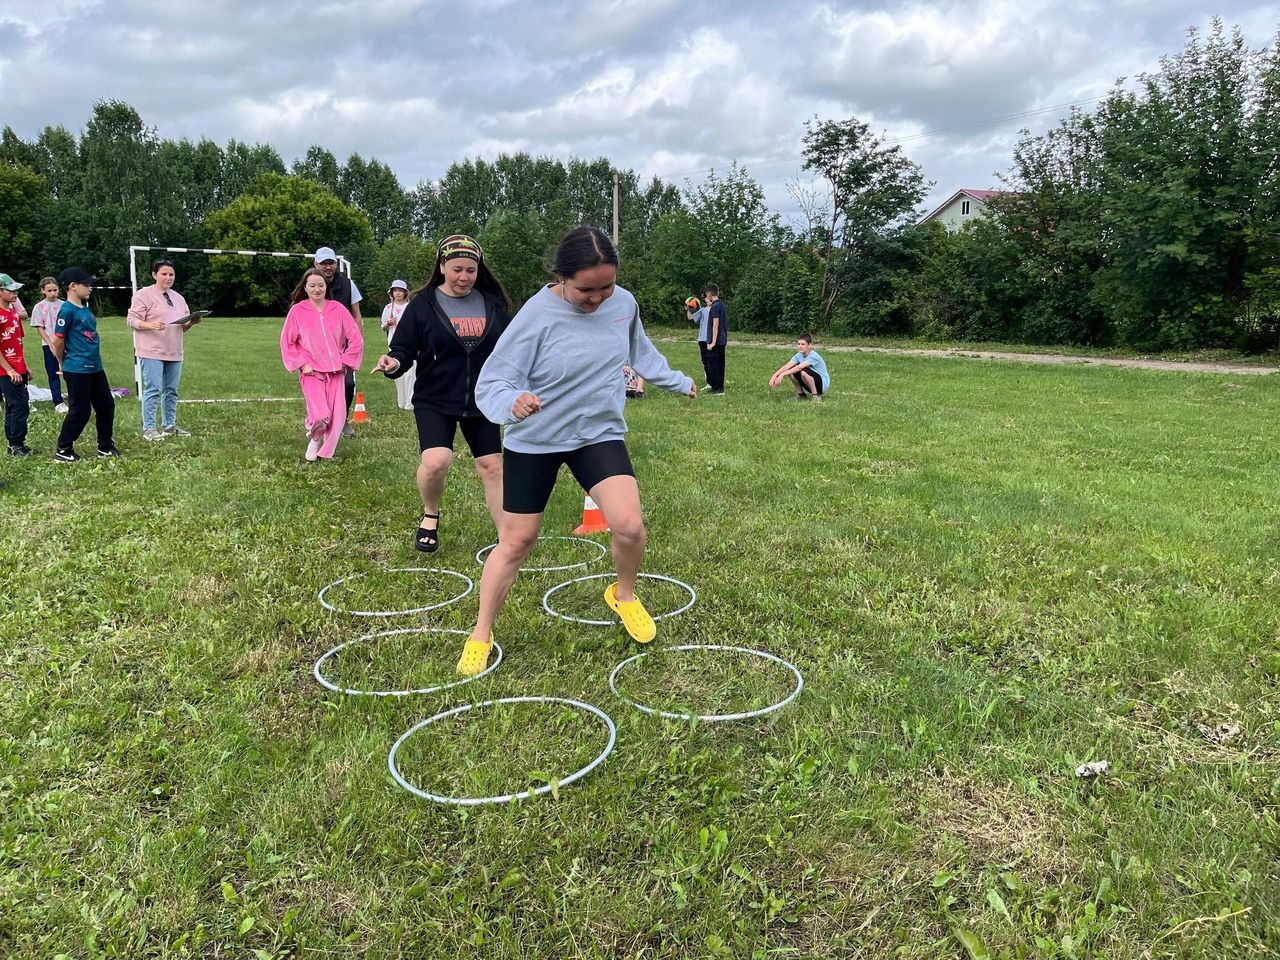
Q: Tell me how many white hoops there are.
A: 6